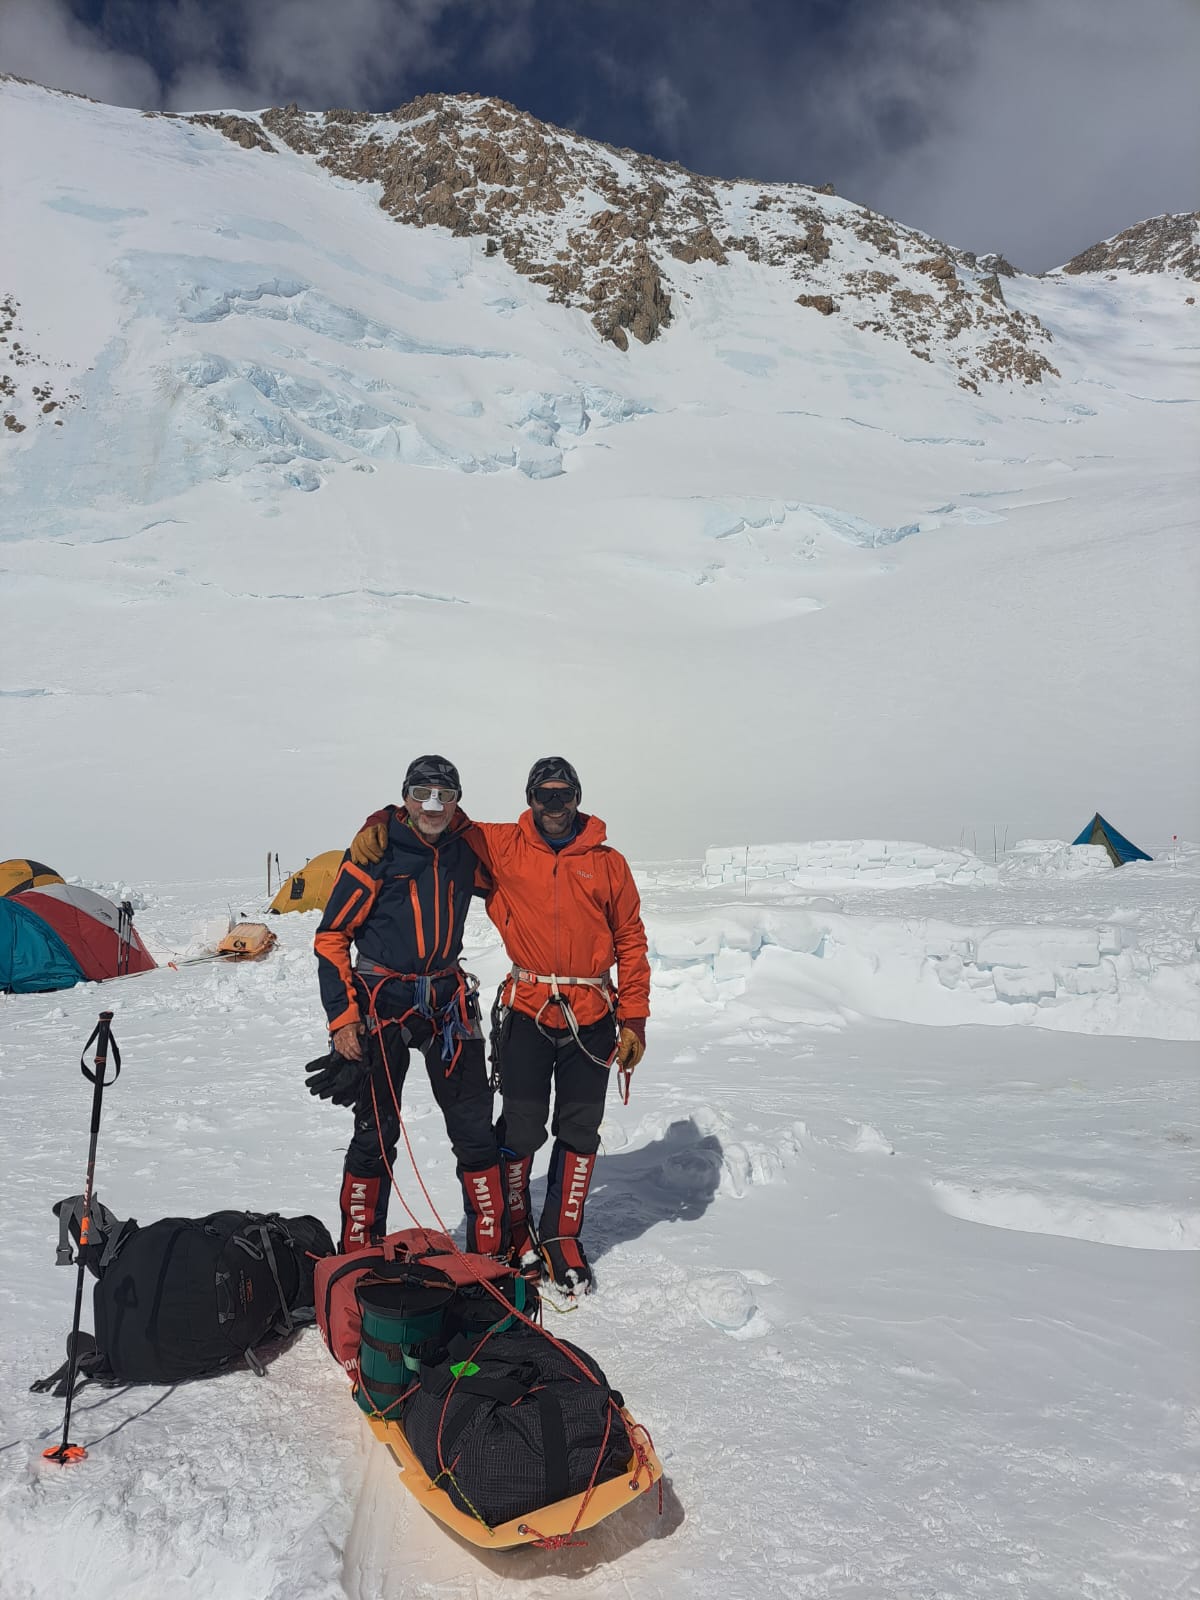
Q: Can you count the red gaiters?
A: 4